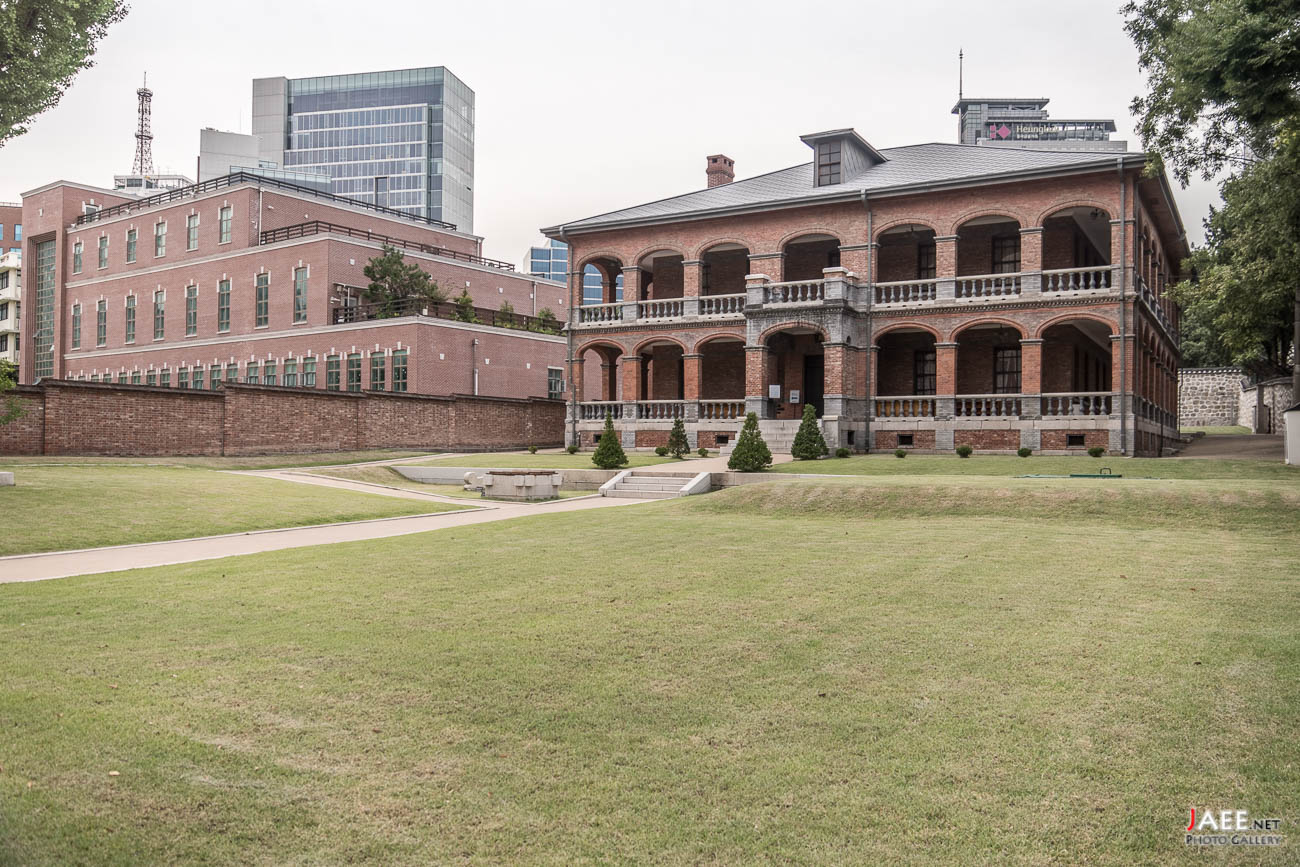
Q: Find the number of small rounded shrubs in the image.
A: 9